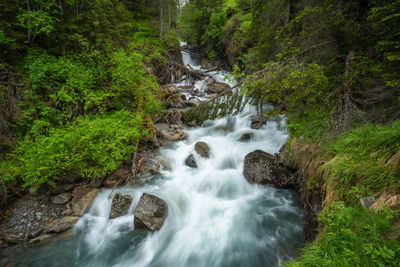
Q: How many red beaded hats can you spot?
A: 0